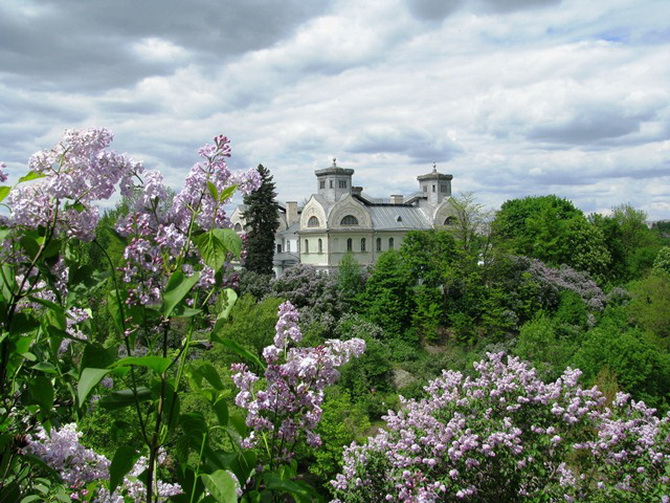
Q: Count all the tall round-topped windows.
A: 6